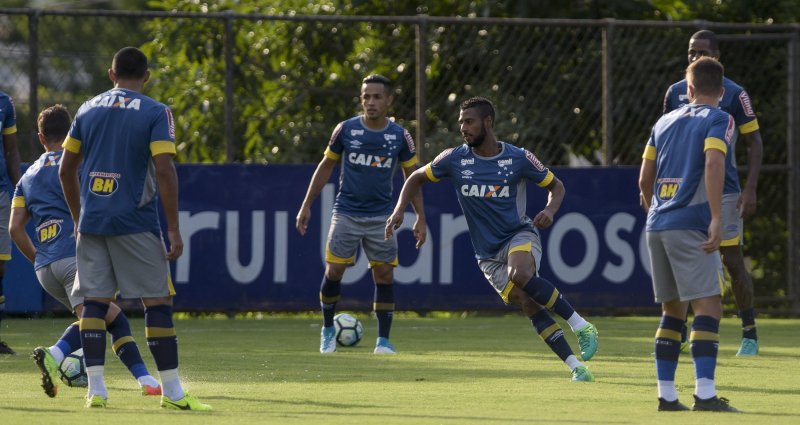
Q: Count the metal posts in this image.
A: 5